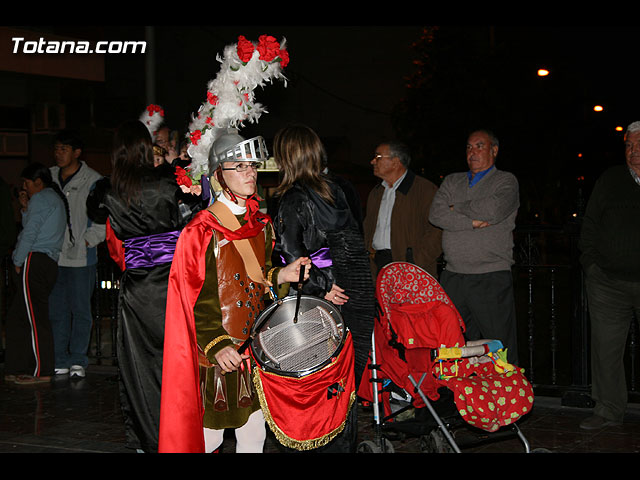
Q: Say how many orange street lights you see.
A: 3